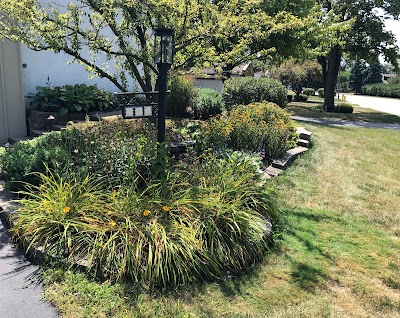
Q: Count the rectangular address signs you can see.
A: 1